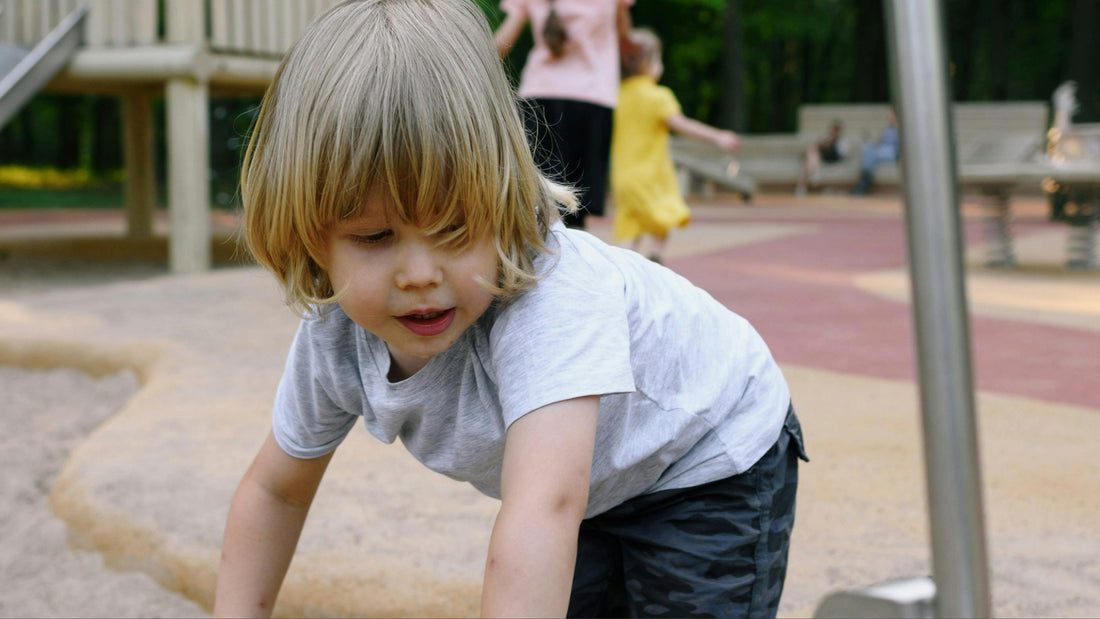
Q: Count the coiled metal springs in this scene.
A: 2